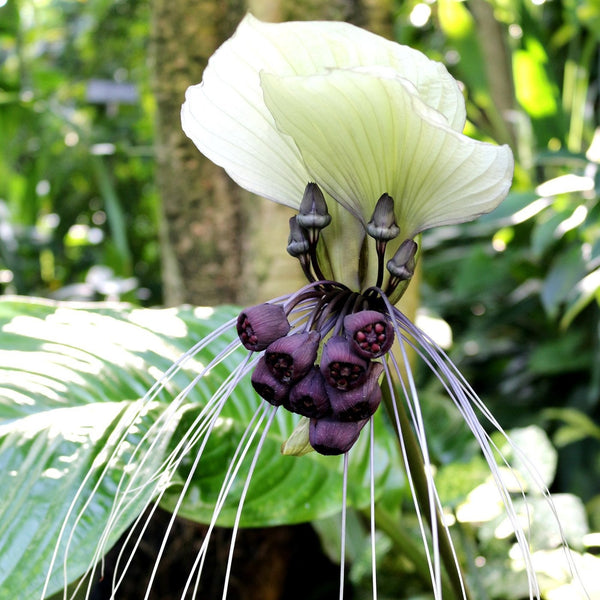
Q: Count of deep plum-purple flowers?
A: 8